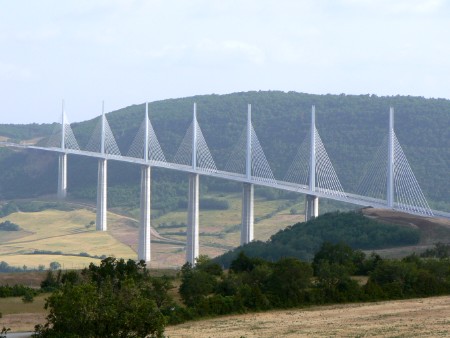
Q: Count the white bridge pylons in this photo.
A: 7